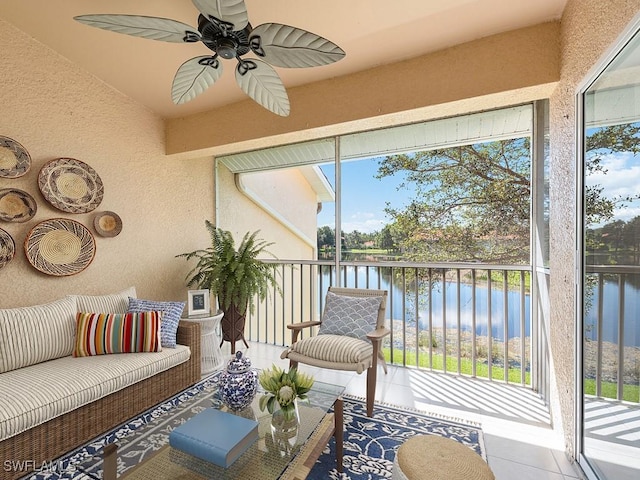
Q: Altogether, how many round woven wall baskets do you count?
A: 6